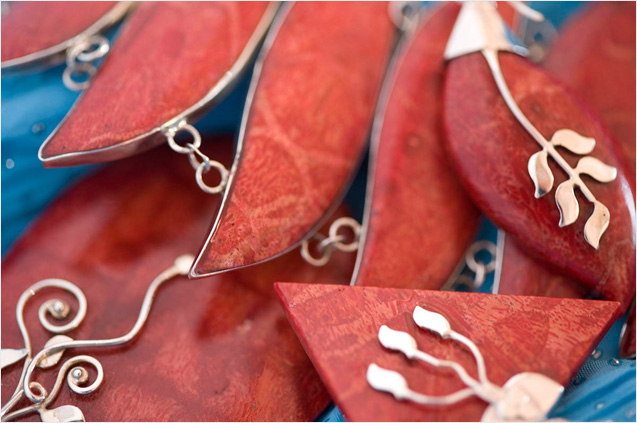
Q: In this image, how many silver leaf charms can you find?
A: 11